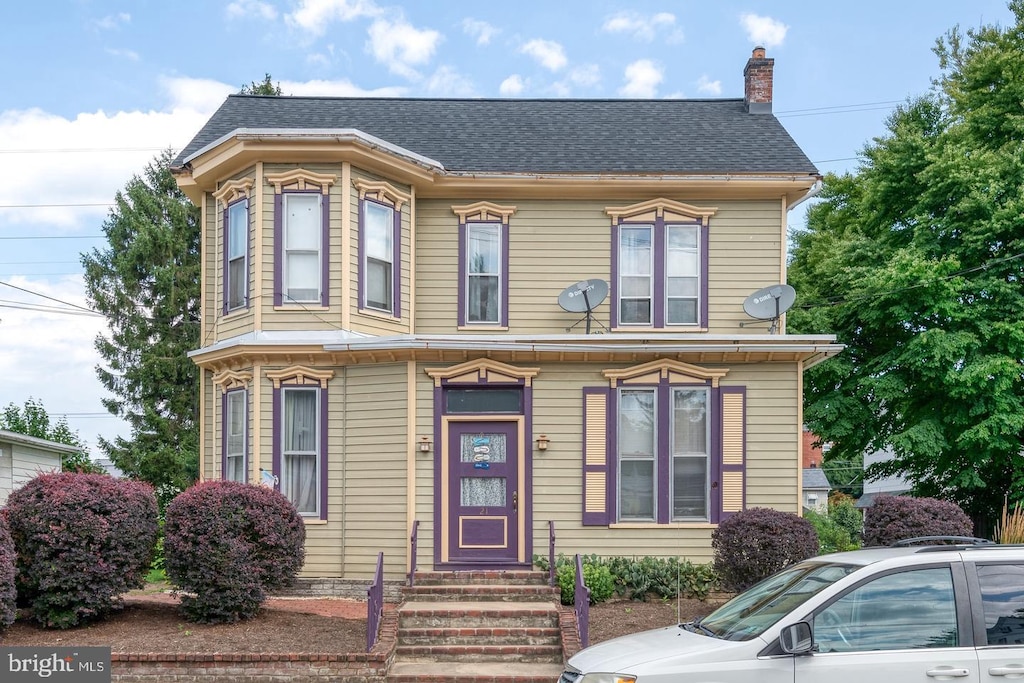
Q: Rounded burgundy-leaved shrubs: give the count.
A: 5